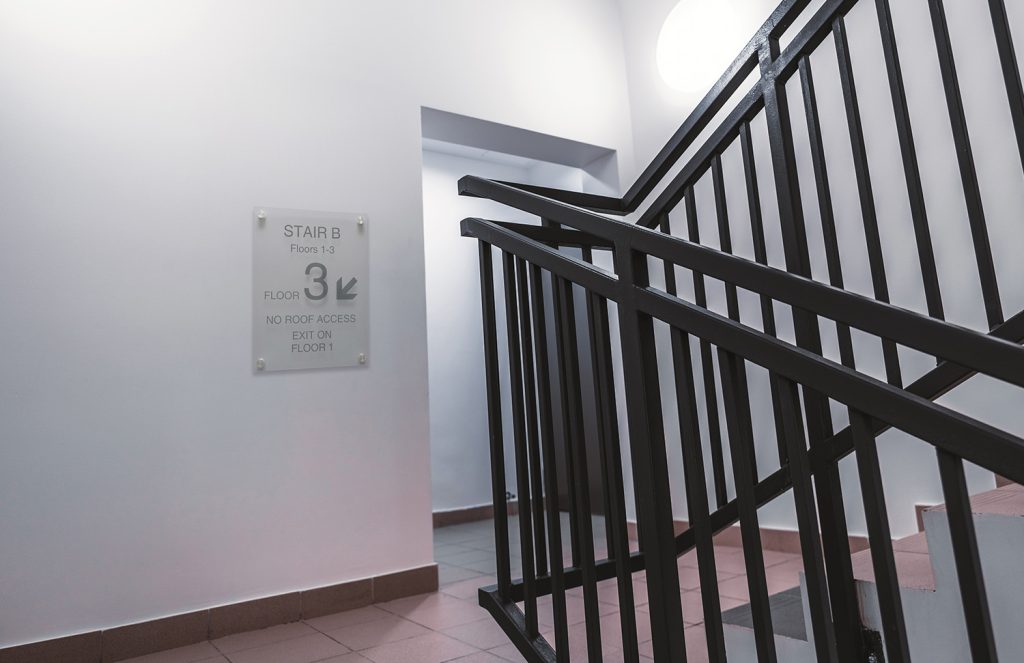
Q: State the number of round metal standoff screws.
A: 4